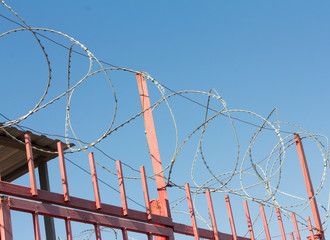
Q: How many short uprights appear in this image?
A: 13